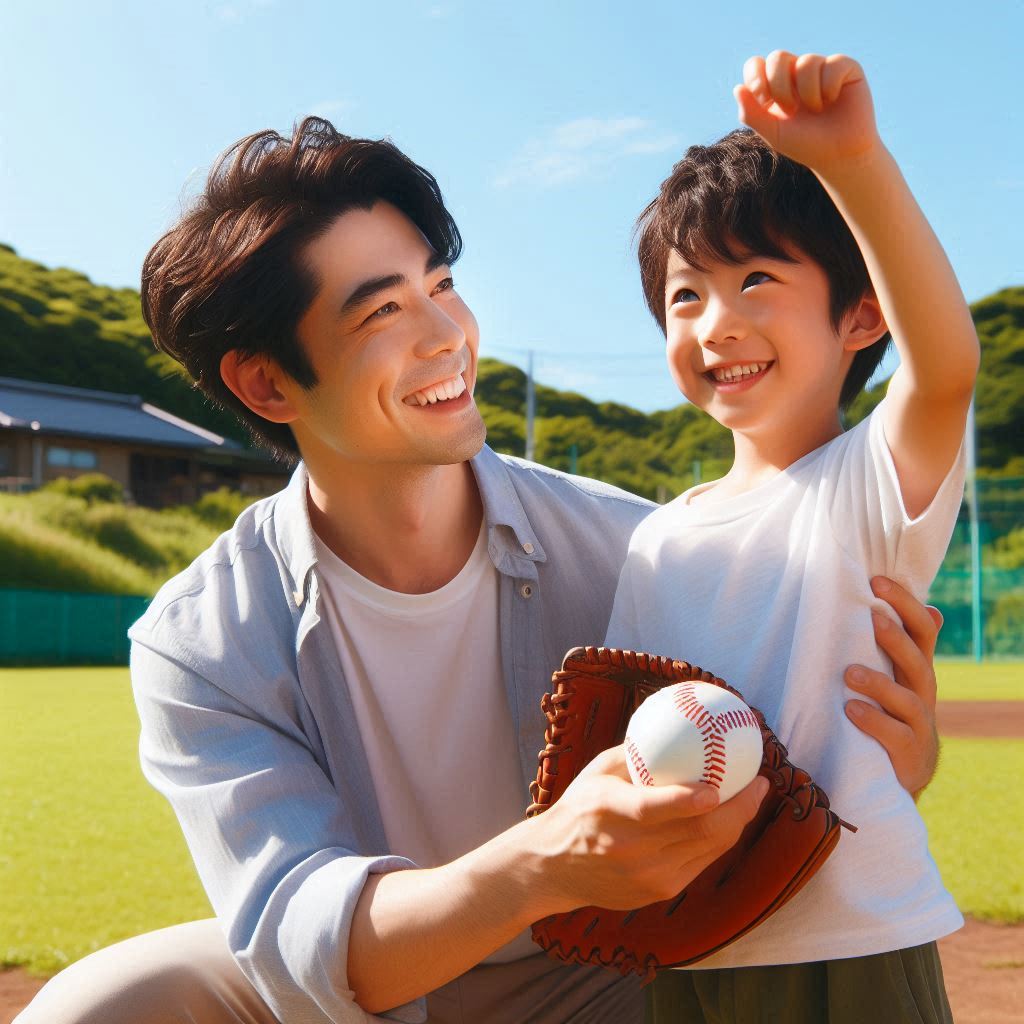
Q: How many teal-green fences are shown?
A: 2